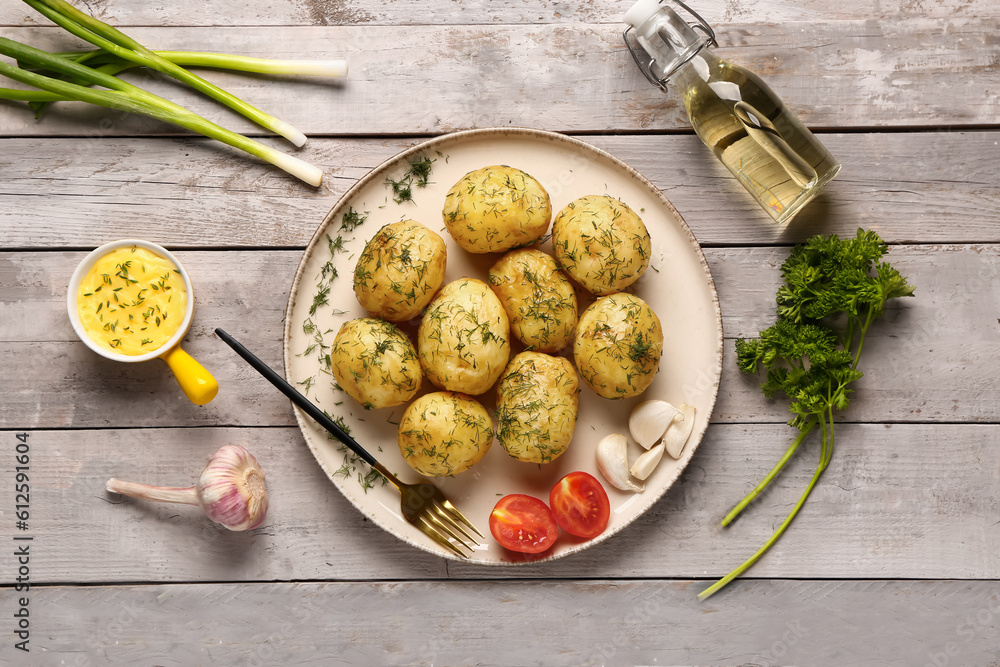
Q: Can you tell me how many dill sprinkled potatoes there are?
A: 9